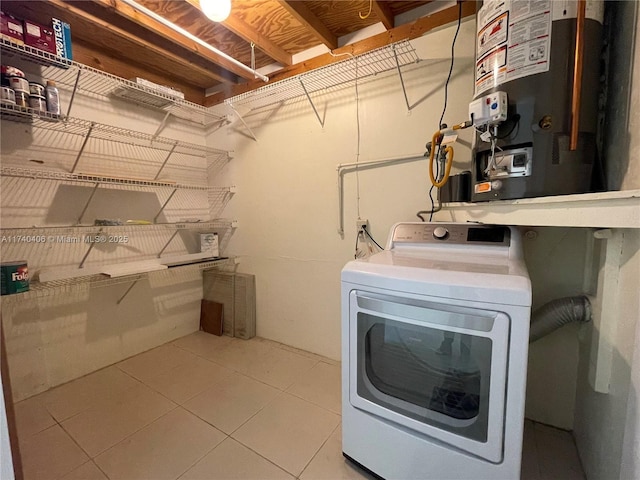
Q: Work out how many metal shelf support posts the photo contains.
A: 12